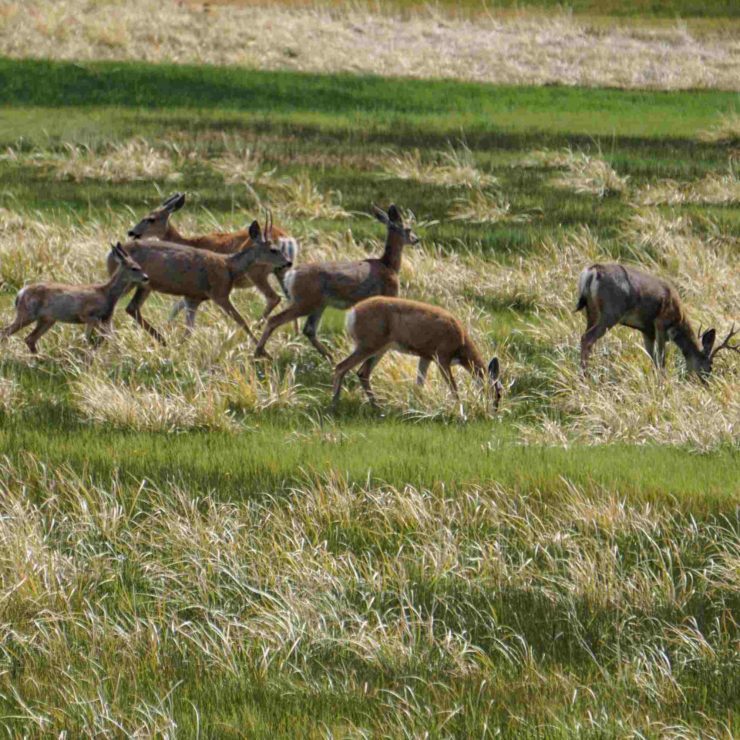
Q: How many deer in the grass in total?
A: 6